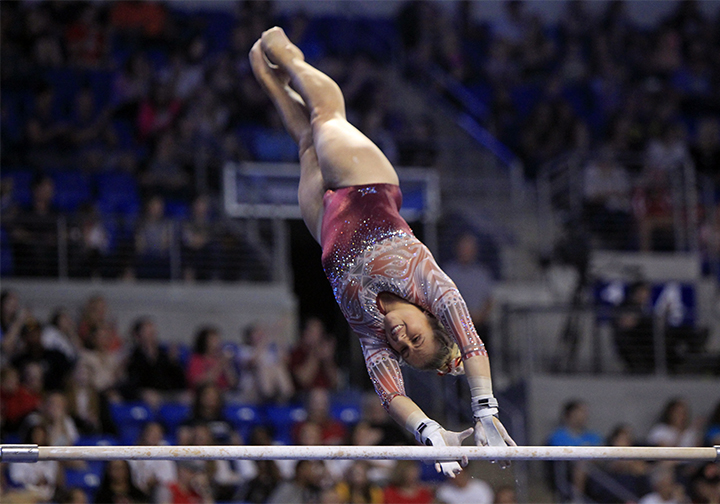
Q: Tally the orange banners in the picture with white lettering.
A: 0